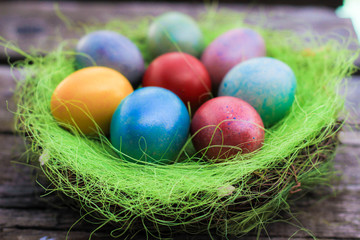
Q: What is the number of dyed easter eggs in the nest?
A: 8